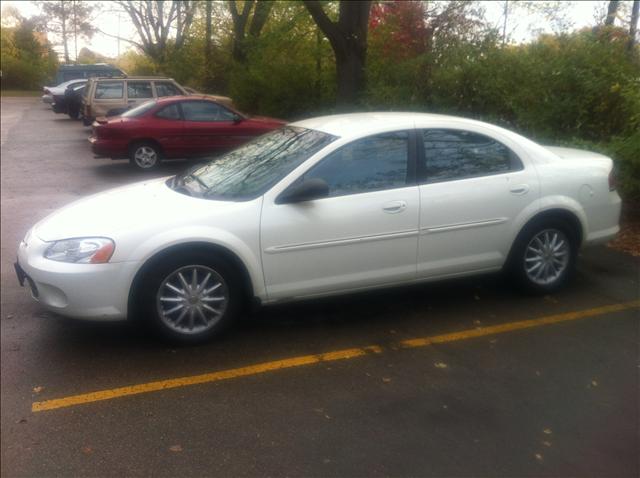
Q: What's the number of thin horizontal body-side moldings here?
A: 2